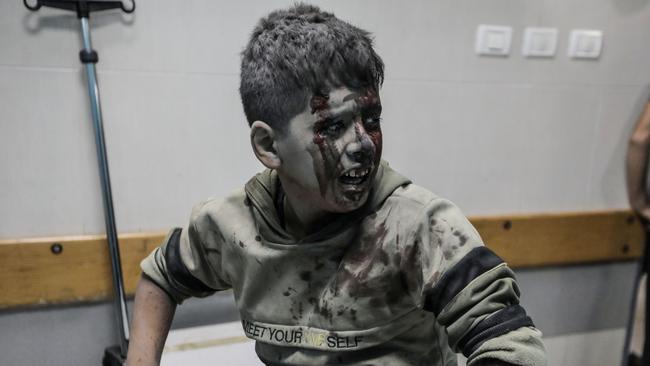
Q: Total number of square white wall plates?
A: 3